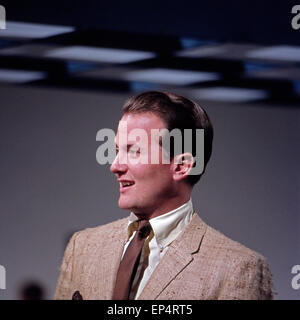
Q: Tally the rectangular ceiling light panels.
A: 6